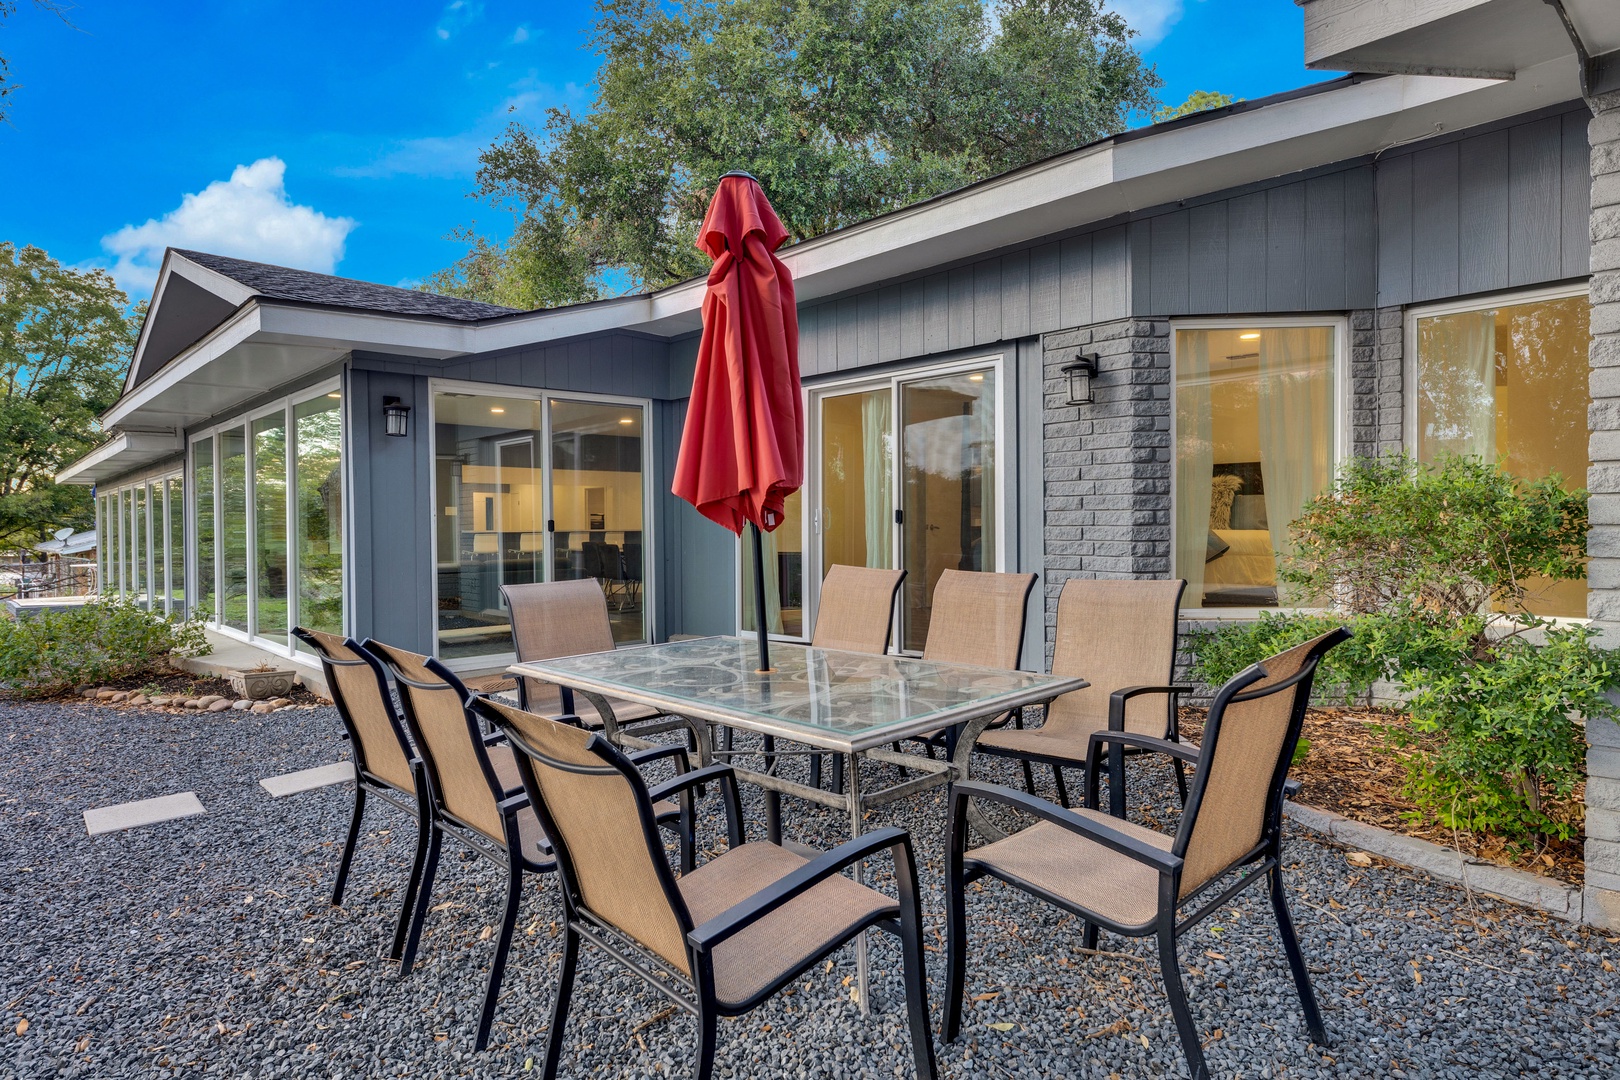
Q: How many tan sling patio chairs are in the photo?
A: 8